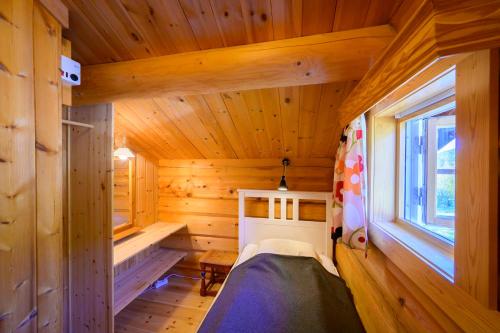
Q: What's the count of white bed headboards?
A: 1